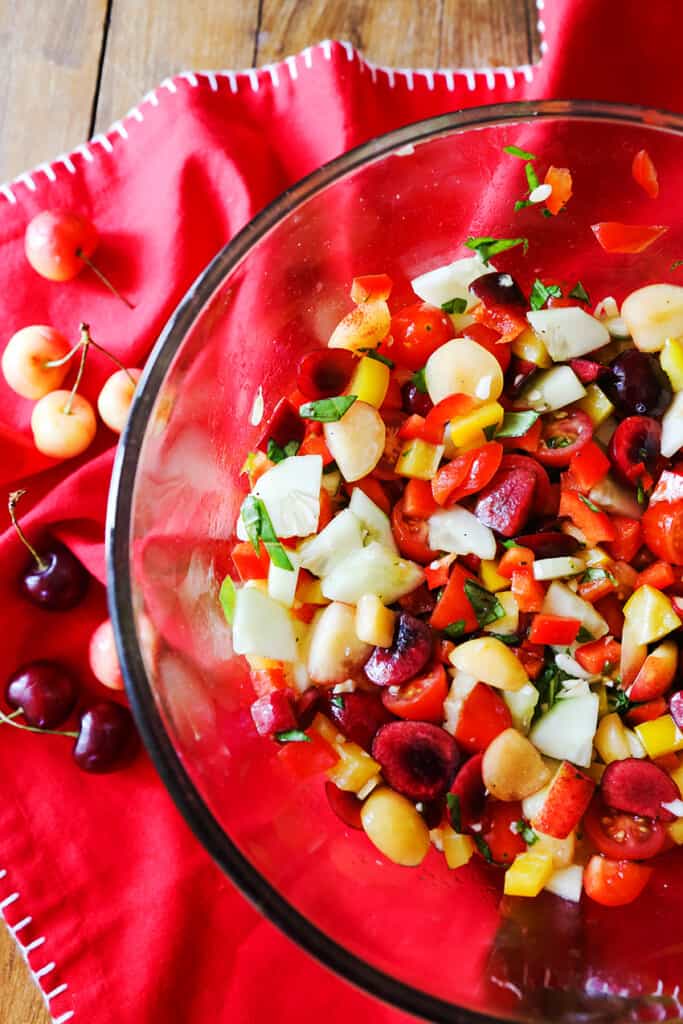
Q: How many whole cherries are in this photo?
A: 8